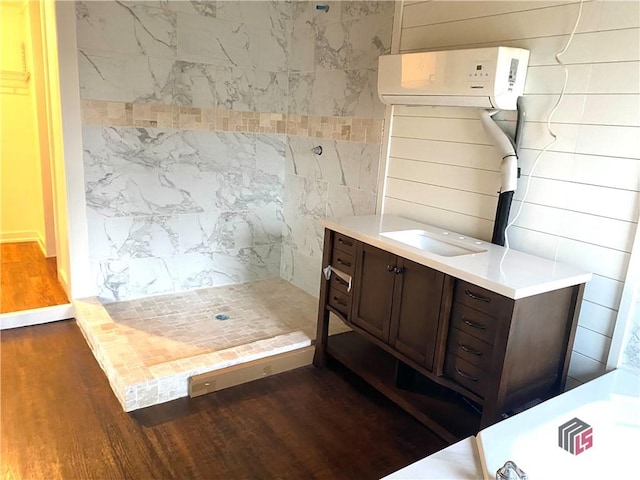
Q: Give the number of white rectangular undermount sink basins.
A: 1